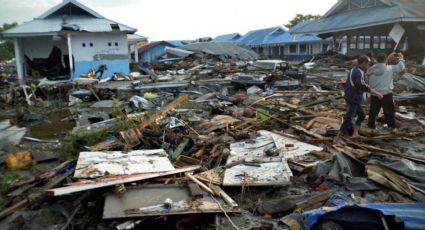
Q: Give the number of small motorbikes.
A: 1